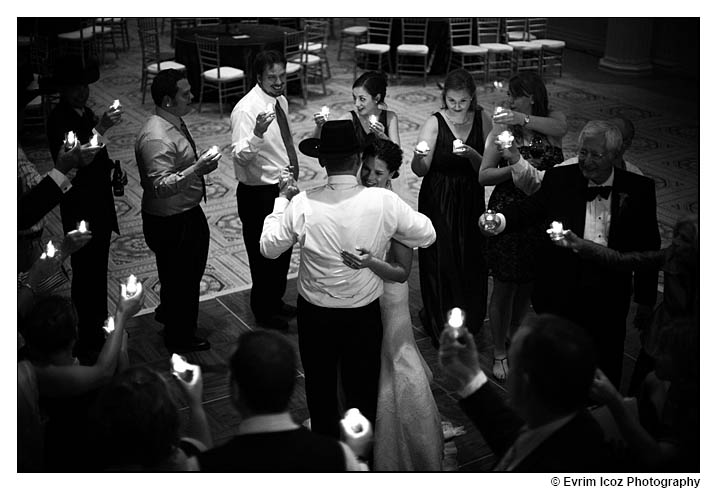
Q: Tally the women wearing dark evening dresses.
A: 3